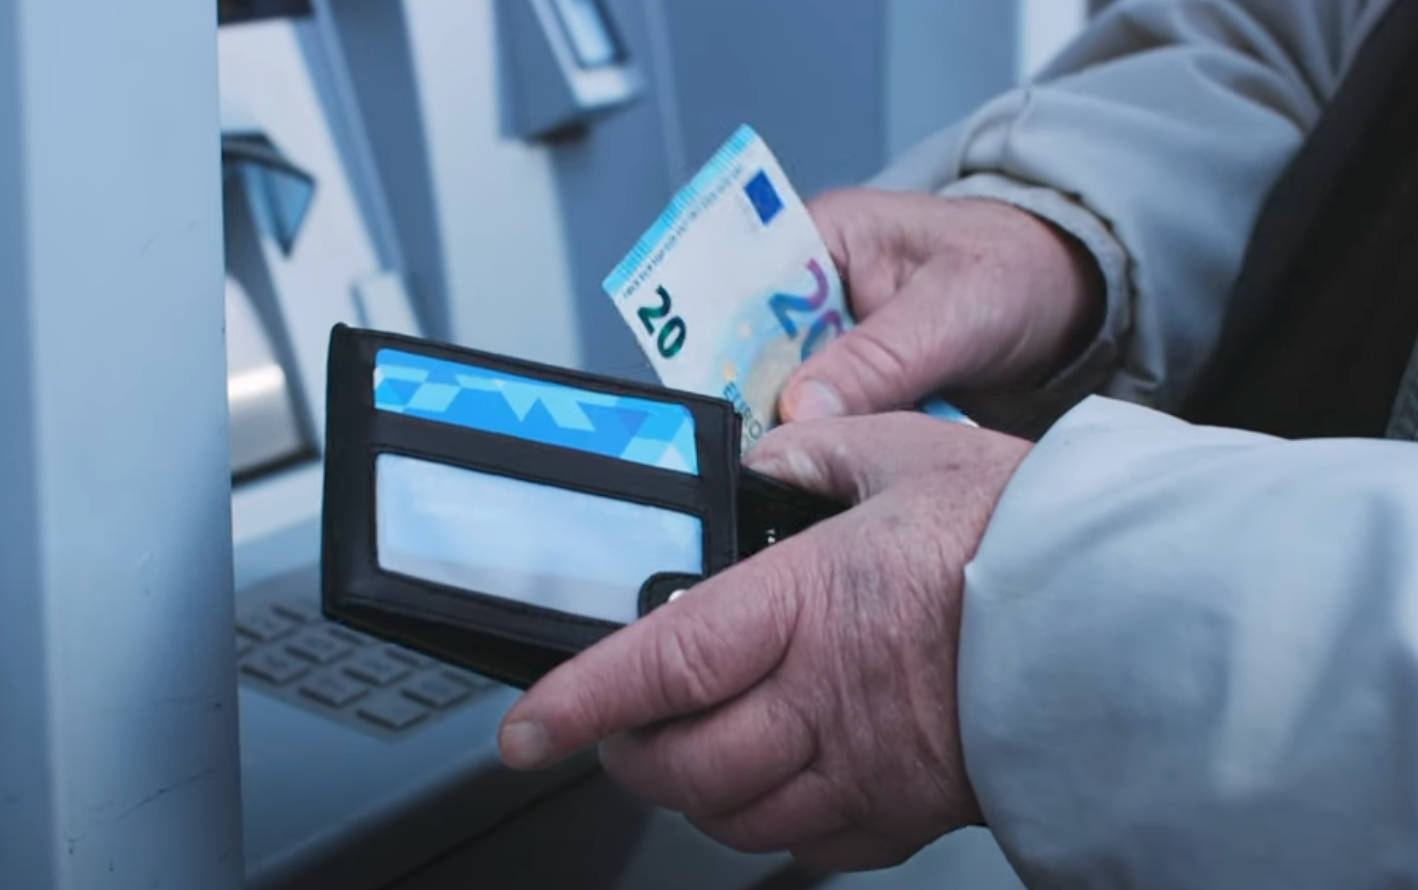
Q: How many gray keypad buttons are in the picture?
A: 12